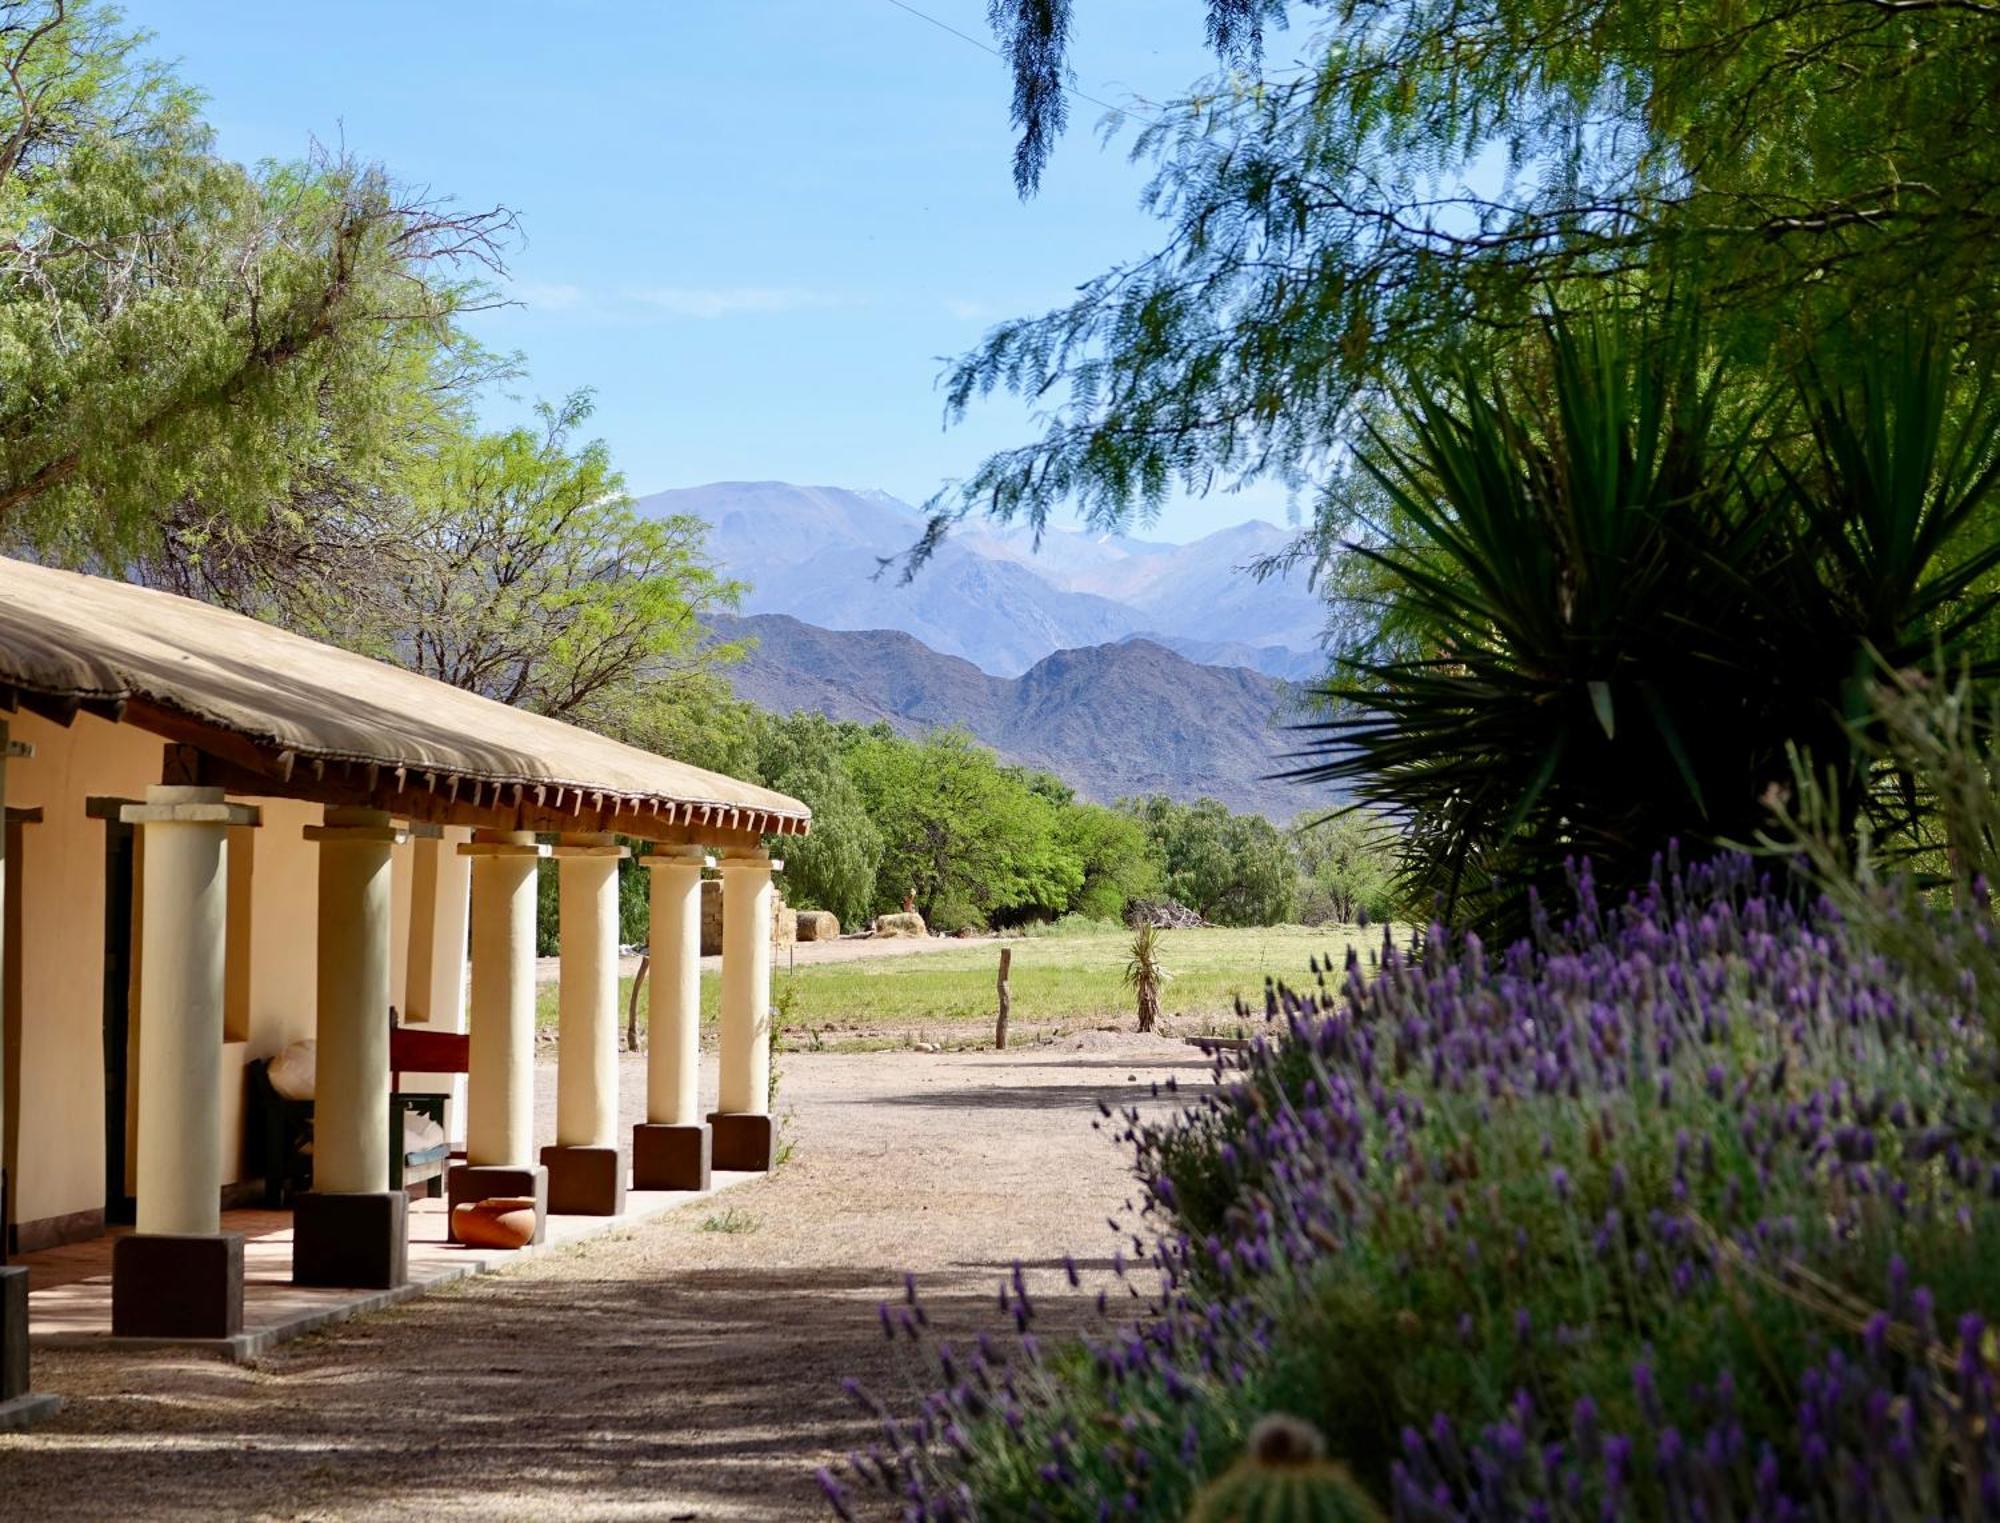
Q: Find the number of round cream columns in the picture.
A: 6